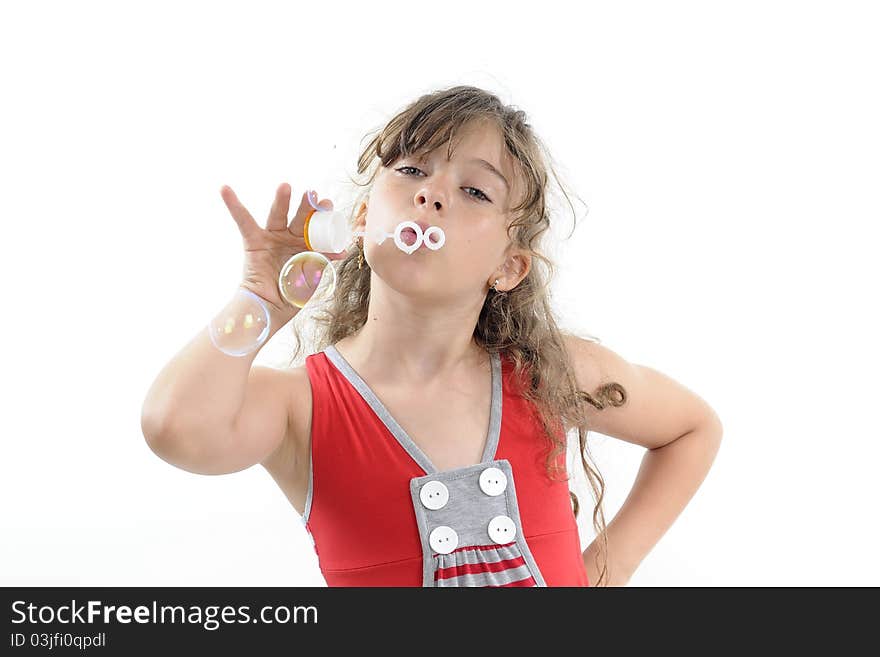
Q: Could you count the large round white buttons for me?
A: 4